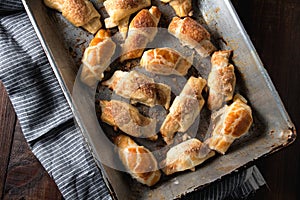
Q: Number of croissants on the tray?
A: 14